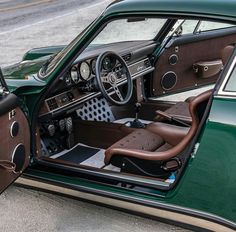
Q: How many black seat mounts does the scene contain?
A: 1